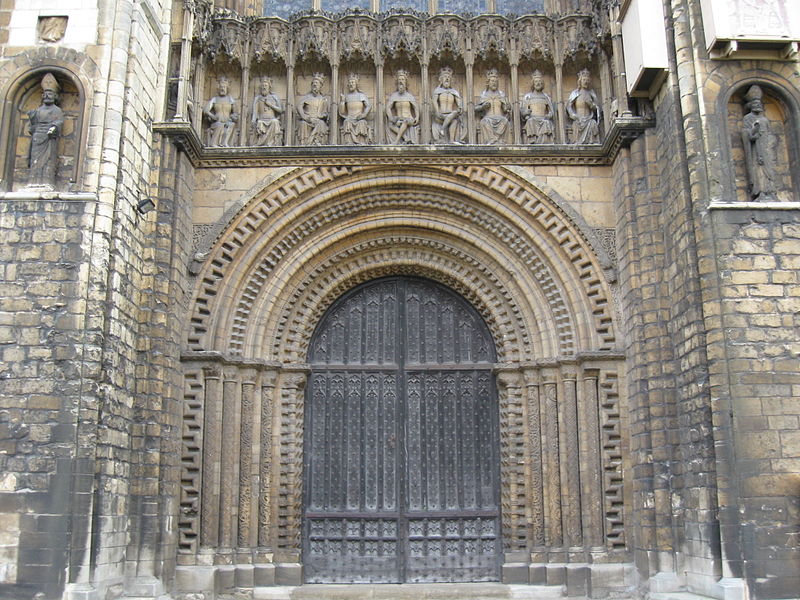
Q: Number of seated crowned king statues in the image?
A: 9